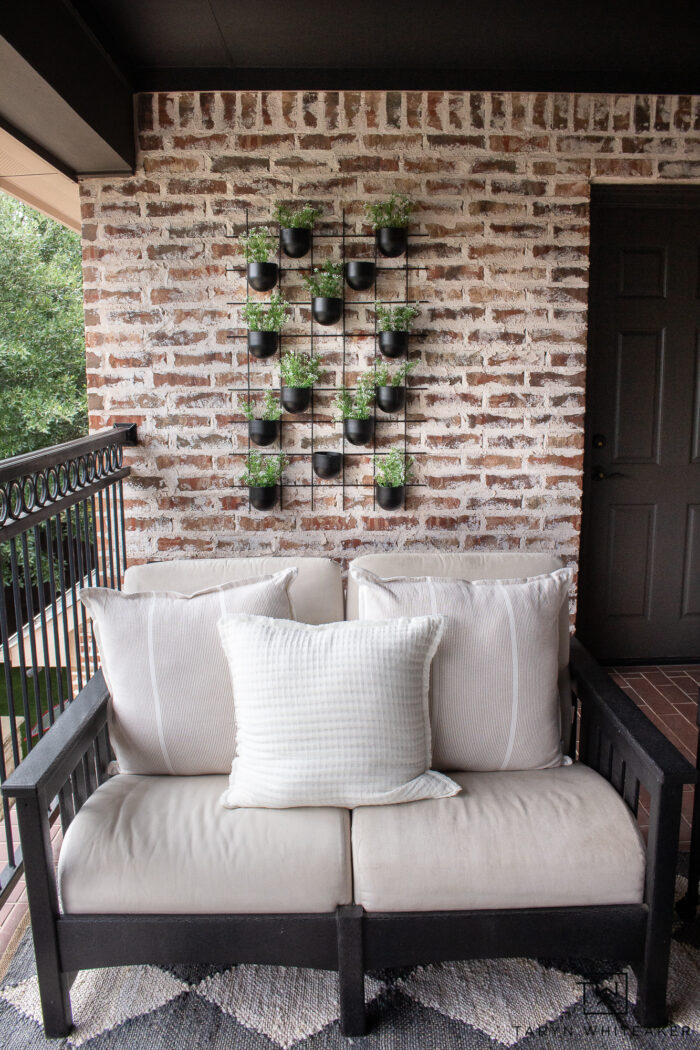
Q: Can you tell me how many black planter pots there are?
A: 14